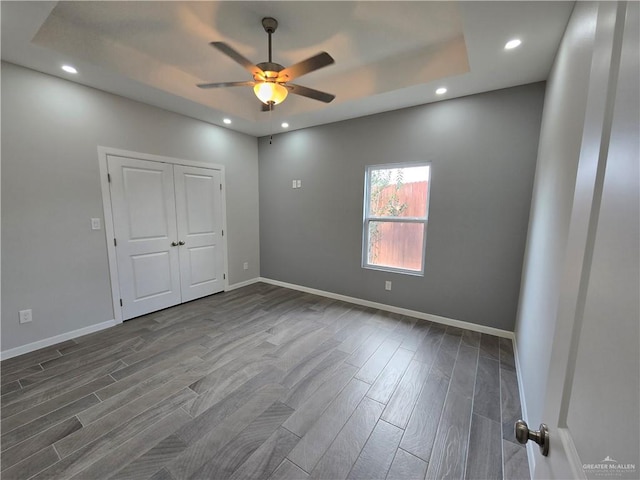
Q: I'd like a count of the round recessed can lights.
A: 5